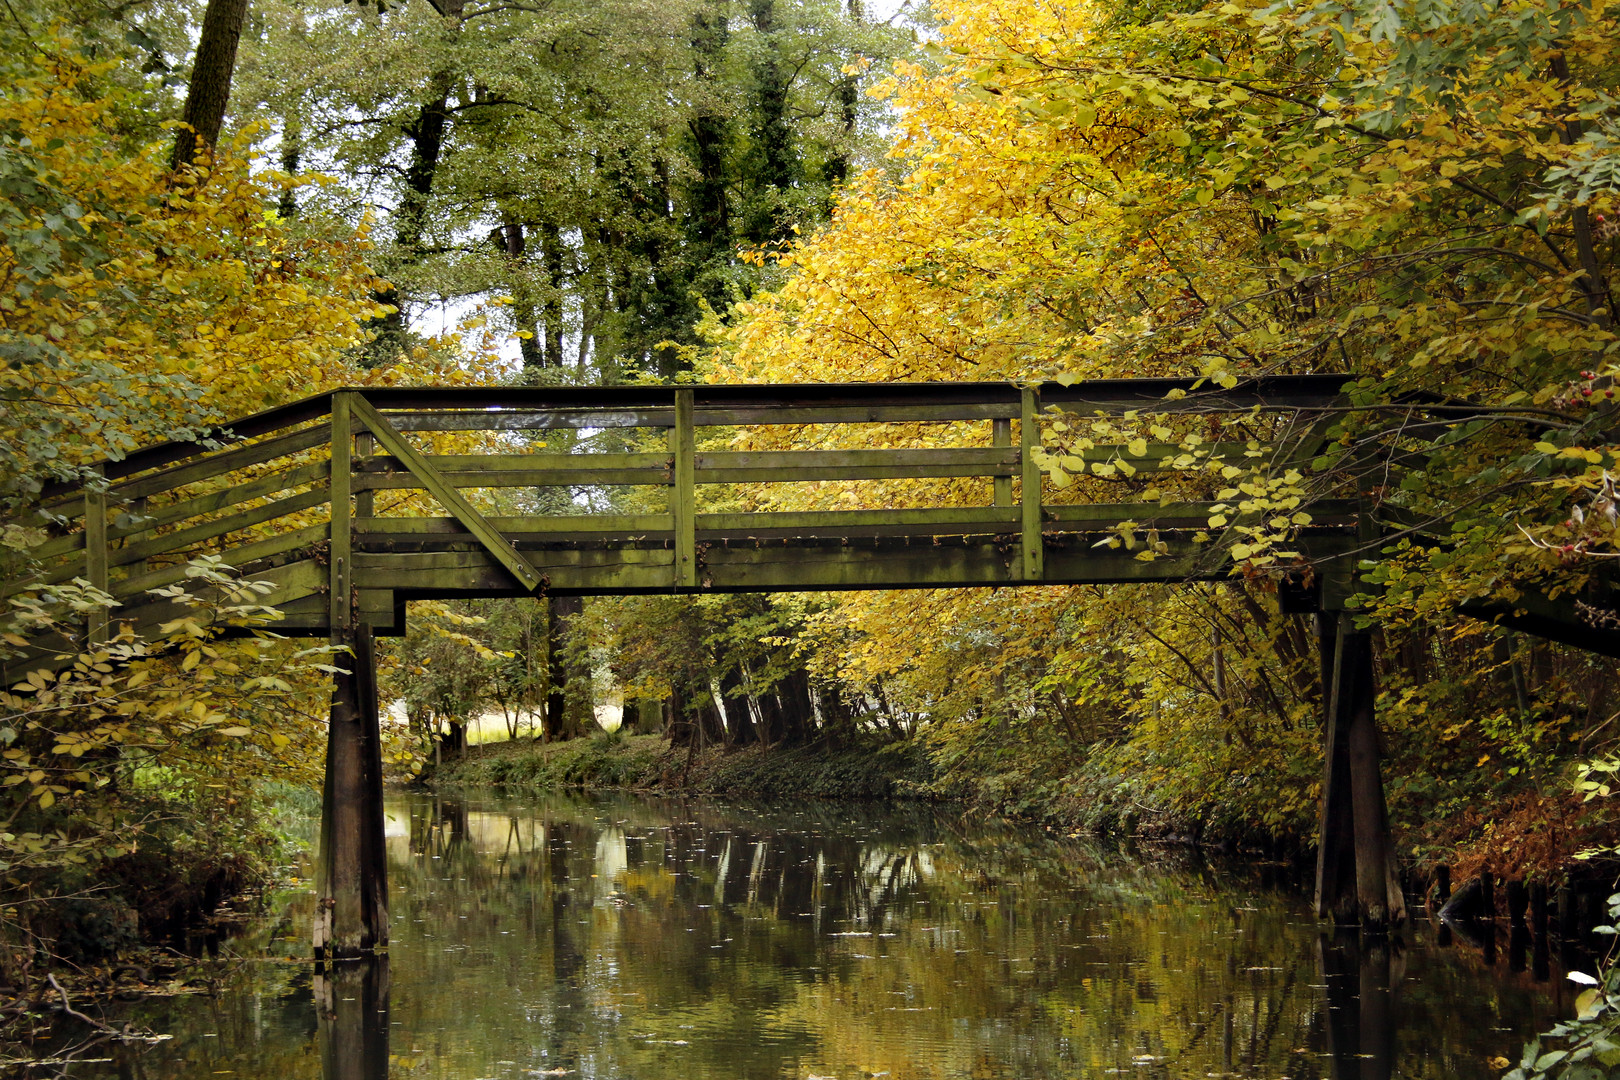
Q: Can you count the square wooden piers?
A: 2